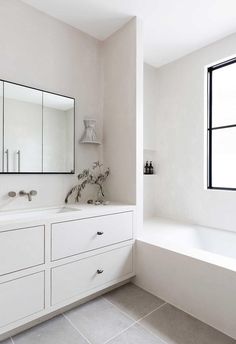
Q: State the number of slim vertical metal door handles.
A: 2